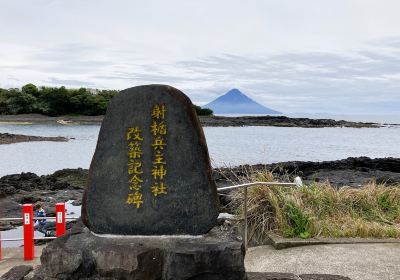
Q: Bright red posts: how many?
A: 2